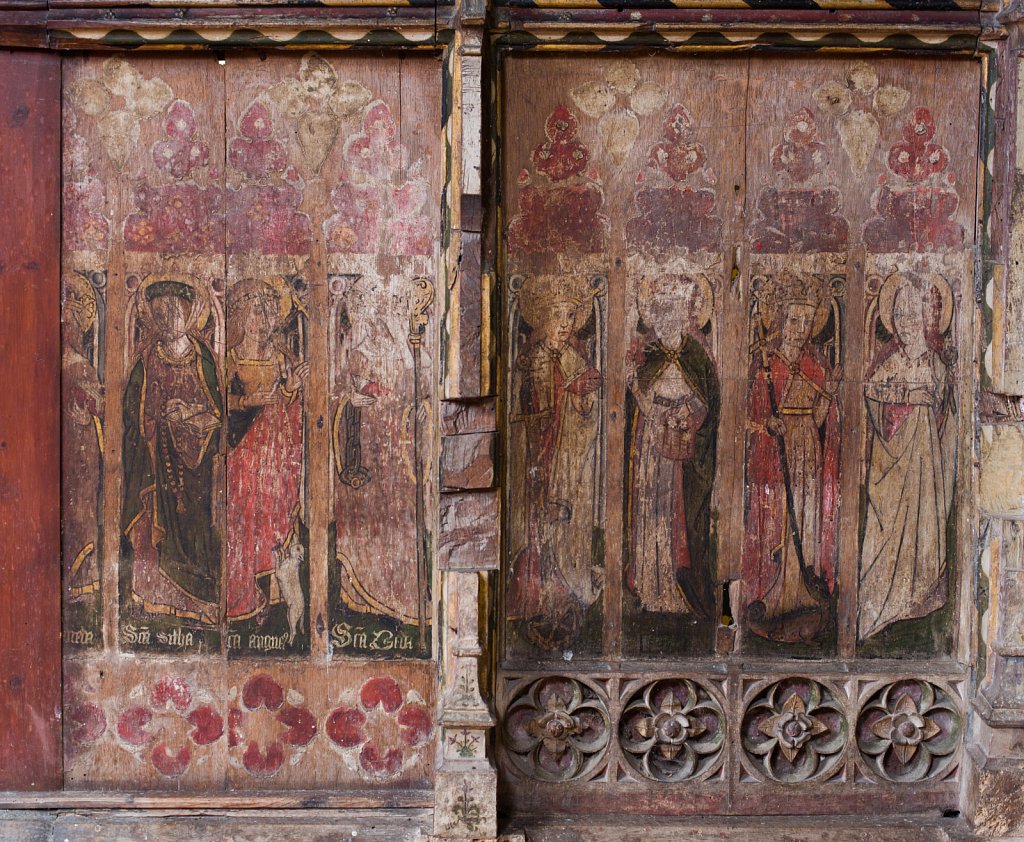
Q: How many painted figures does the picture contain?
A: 8